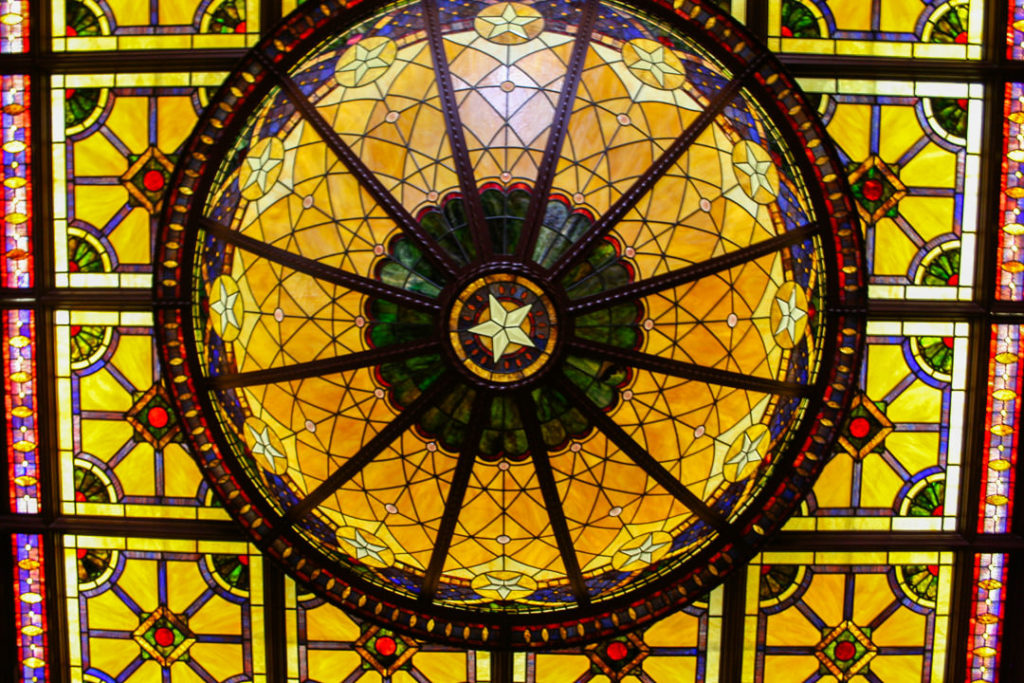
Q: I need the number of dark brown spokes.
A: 12